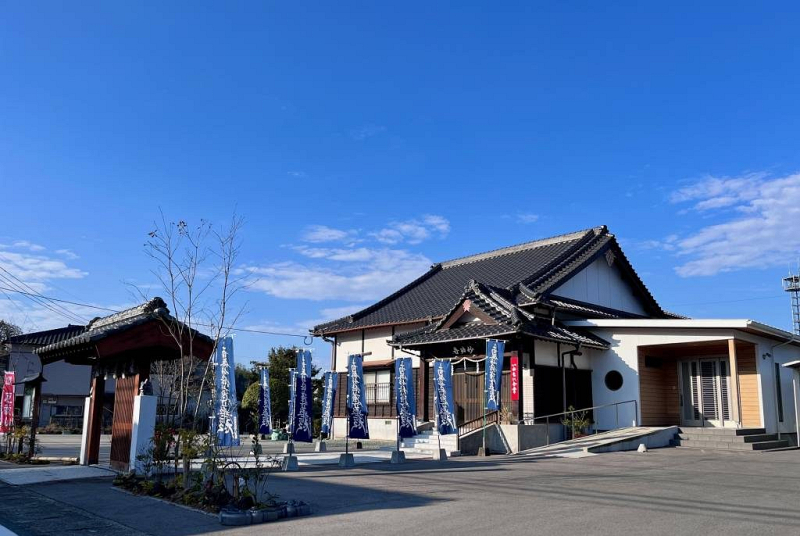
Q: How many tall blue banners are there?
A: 9